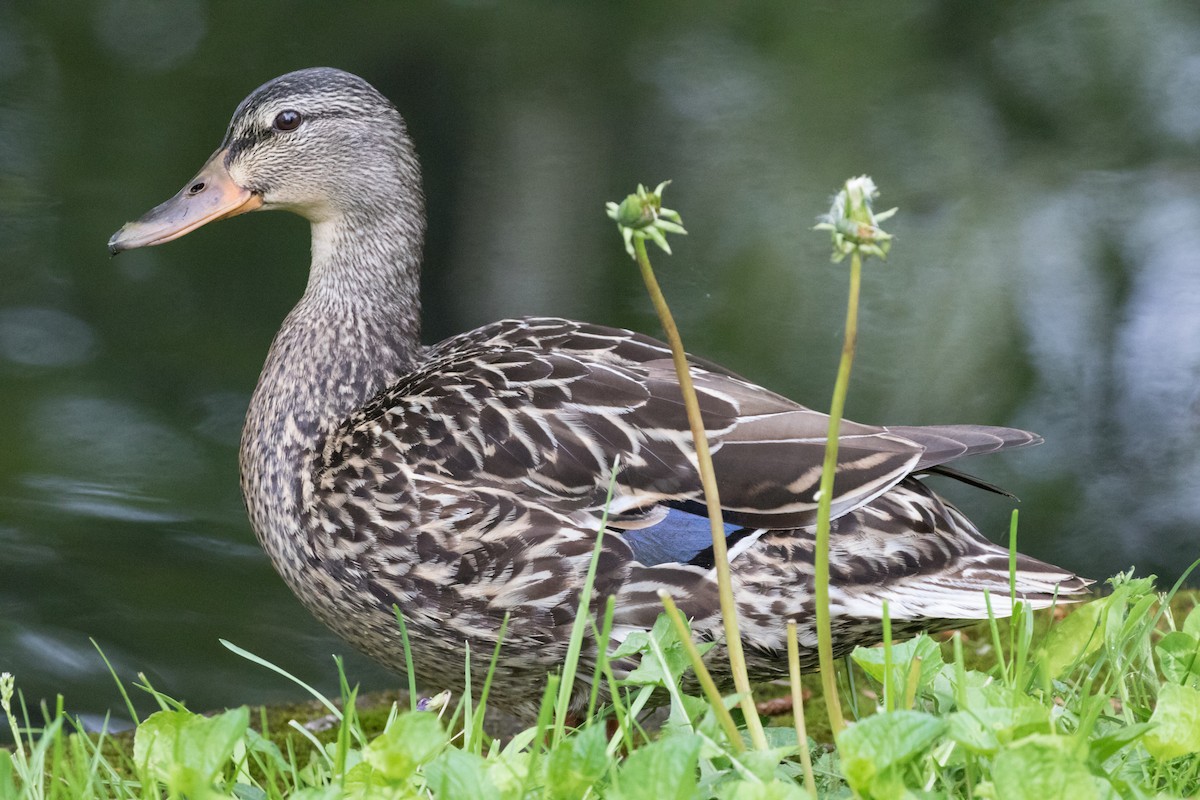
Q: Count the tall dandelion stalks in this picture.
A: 2